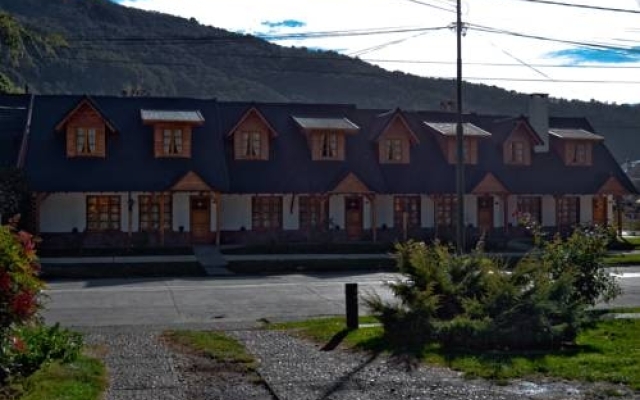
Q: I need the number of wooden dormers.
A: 8